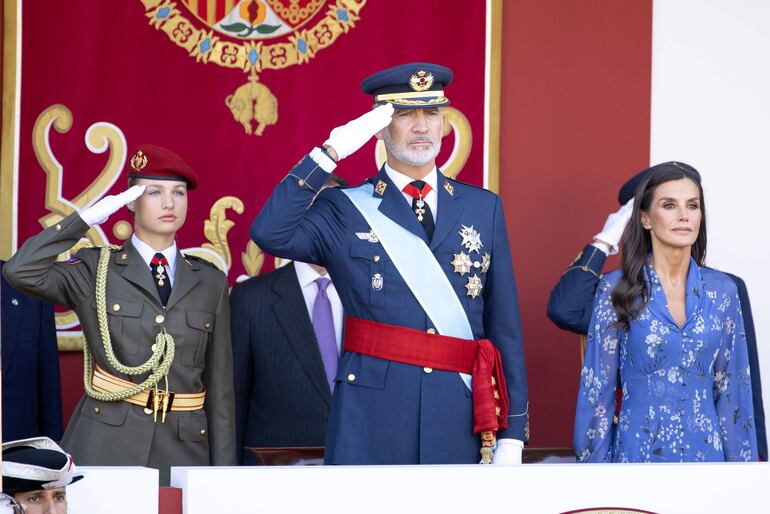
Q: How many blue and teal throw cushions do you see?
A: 0